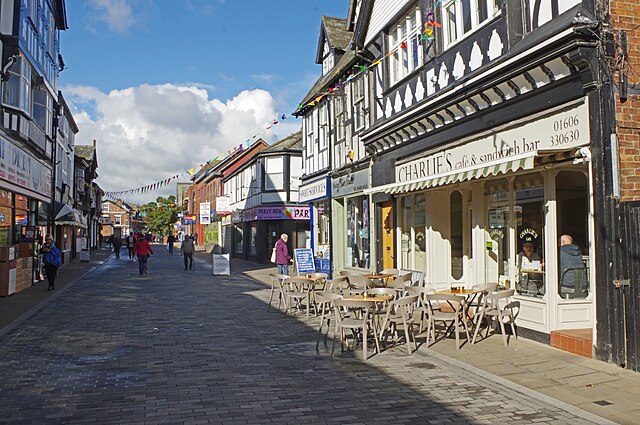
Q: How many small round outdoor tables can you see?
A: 4